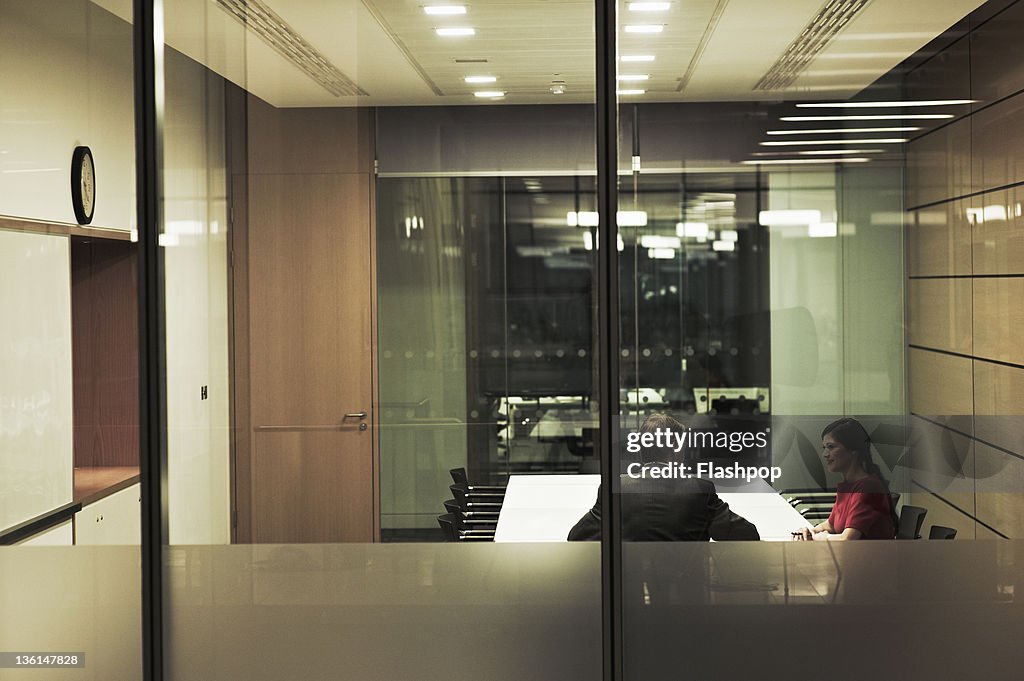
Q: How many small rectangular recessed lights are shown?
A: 9